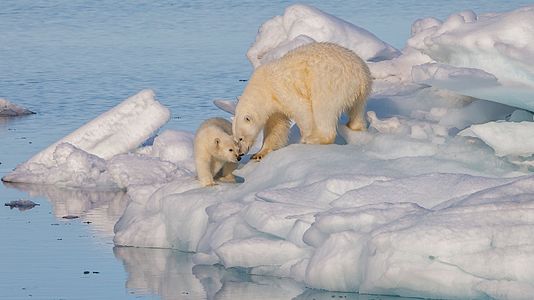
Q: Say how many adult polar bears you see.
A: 1